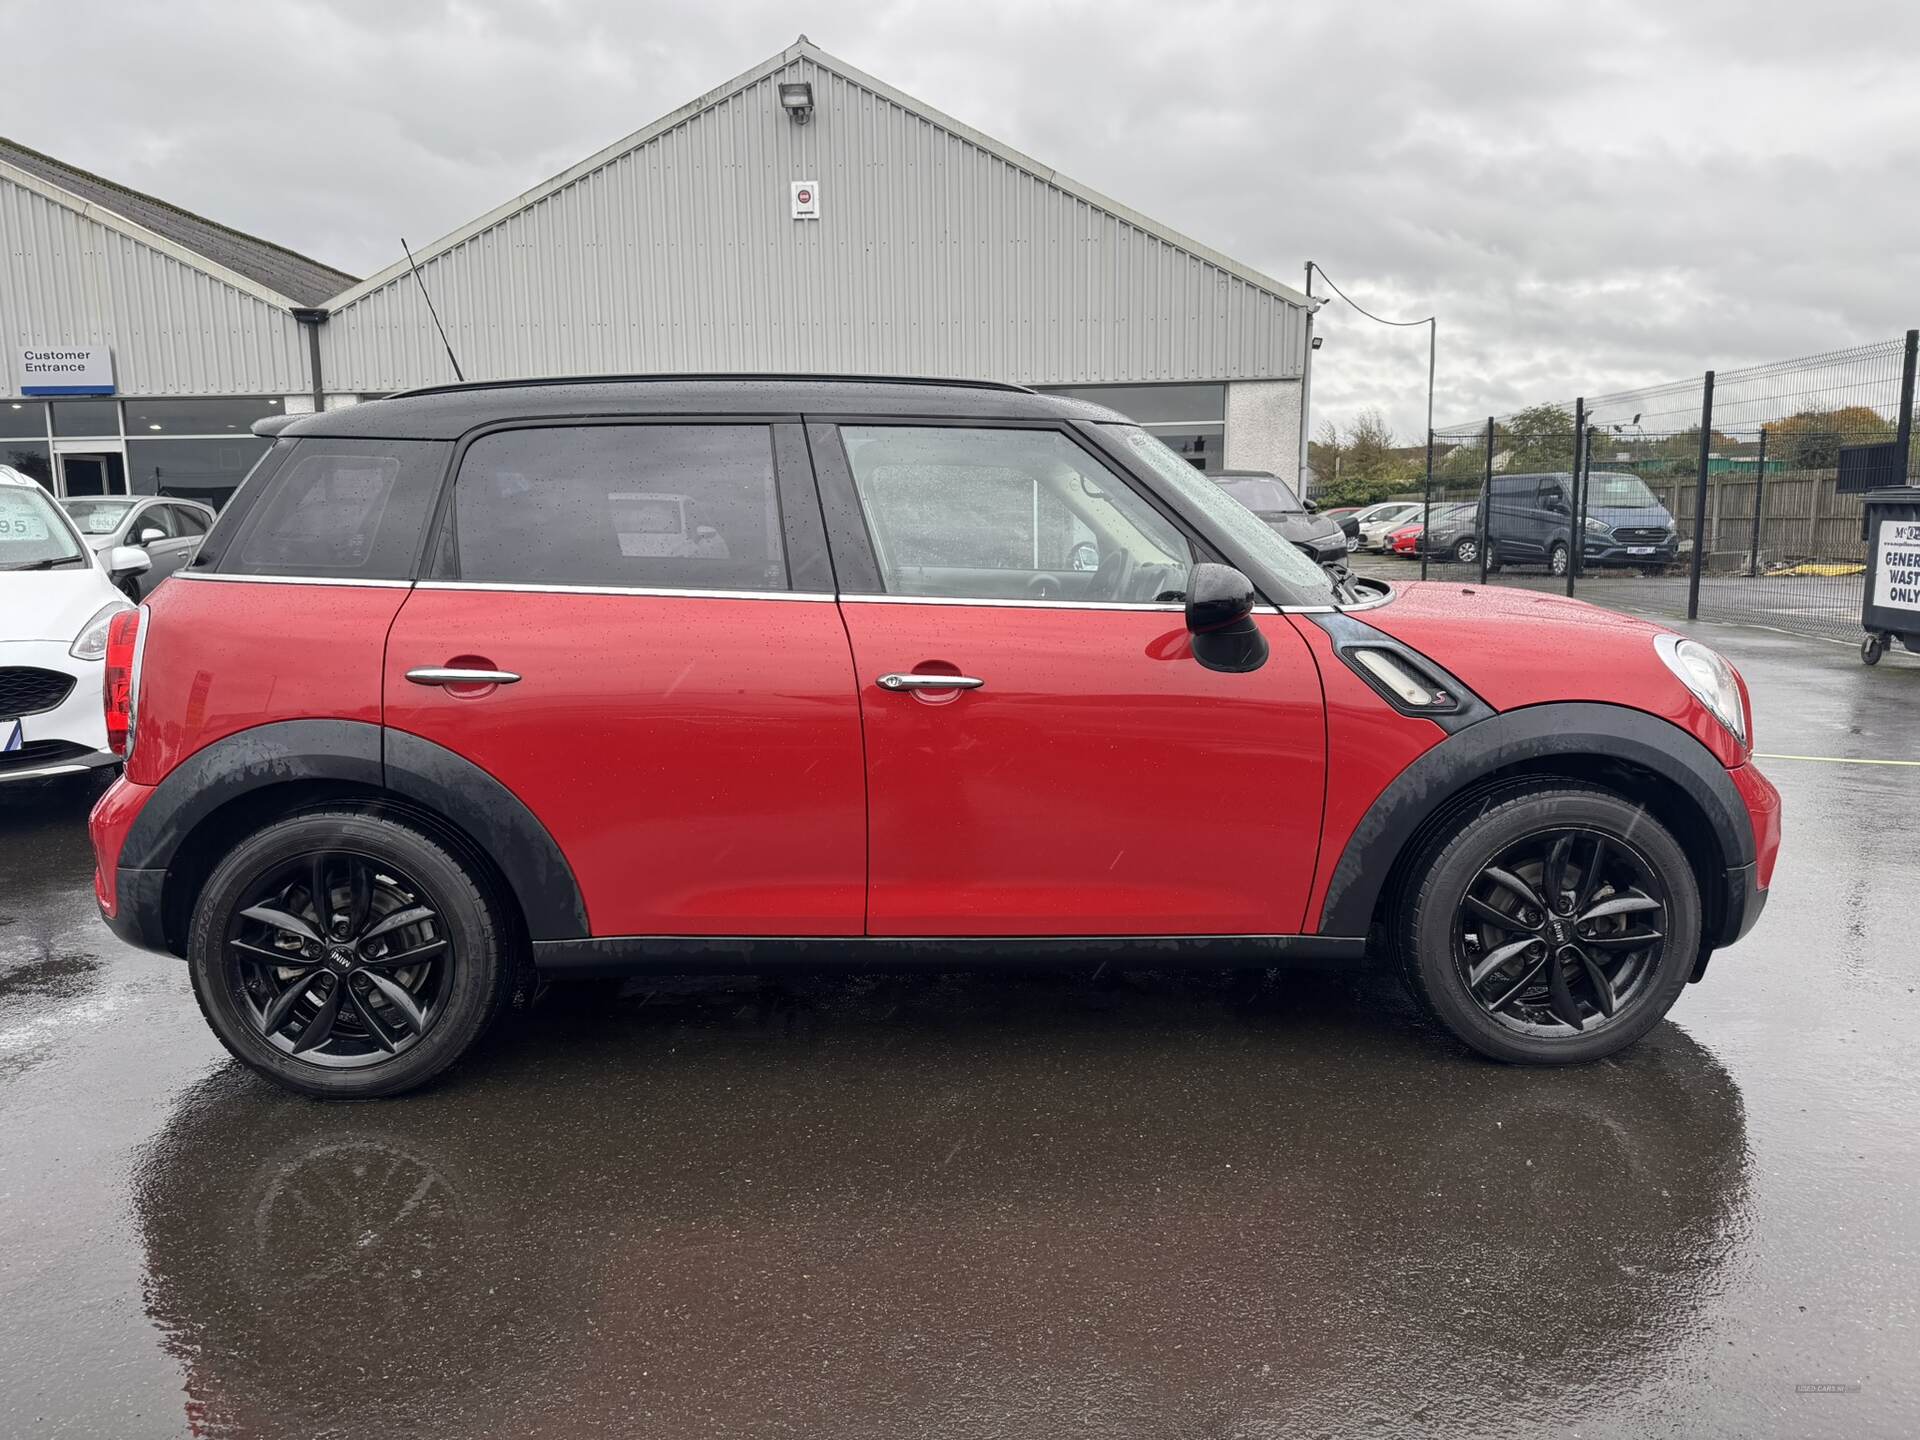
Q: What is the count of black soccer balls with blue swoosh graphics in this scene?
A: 0